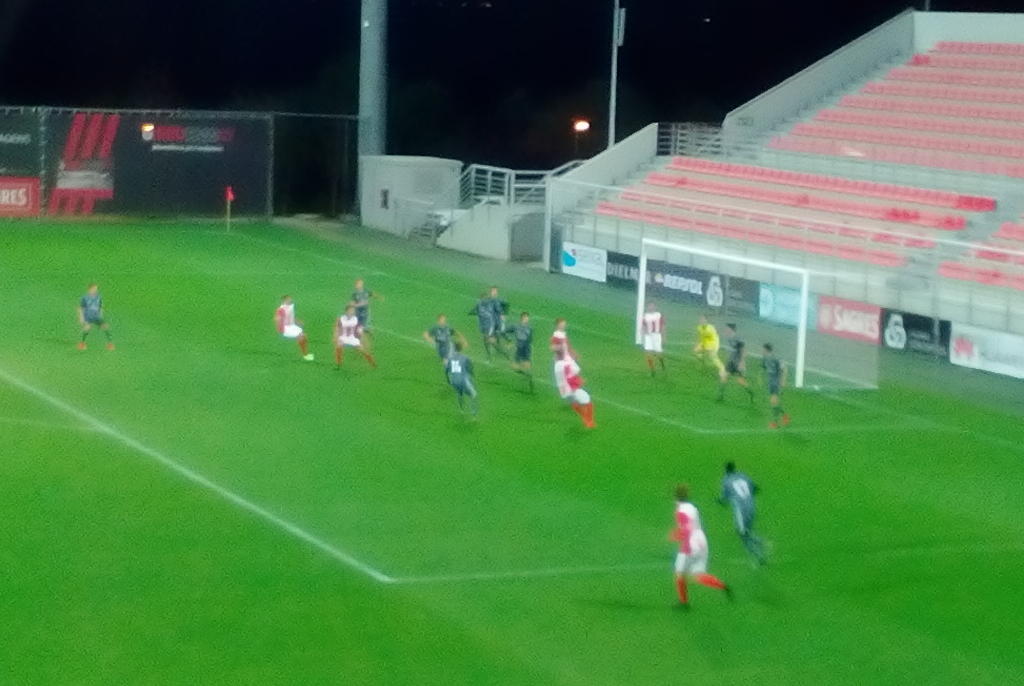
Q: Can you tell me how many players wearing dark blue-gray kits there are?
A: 10